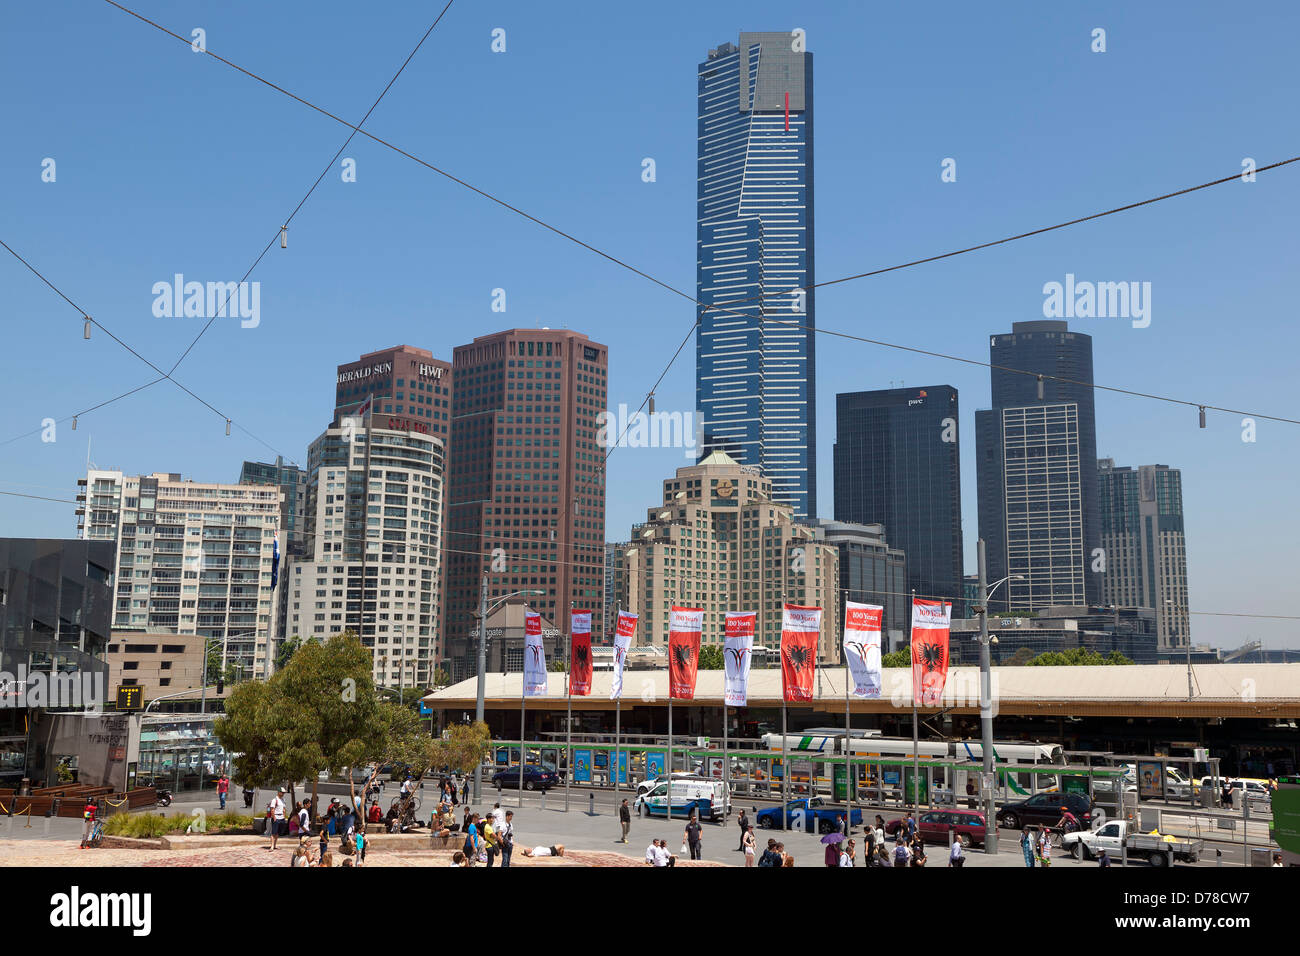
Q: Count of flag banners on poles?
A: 8